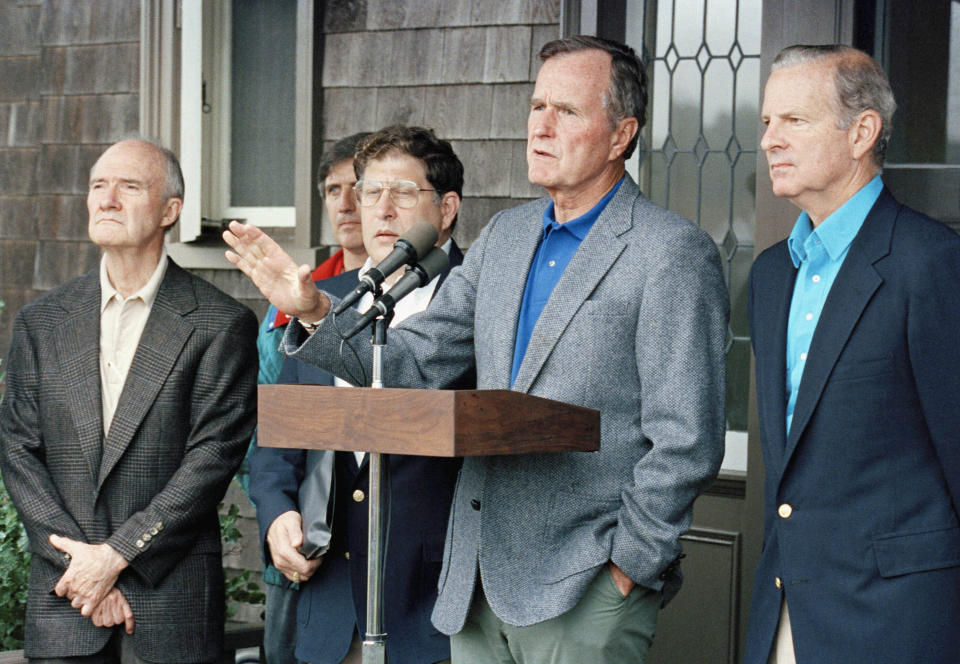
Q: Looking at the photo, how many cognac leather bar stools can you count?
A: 0